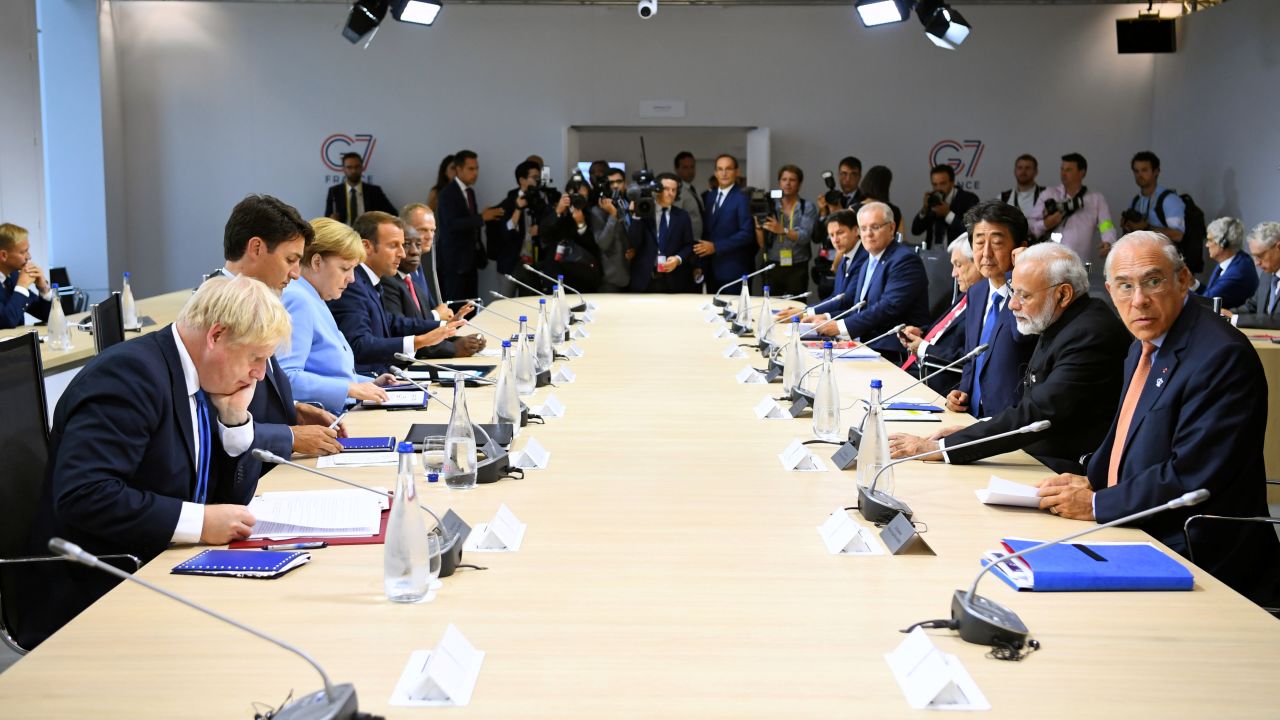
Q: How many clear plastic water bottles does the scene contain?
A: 14